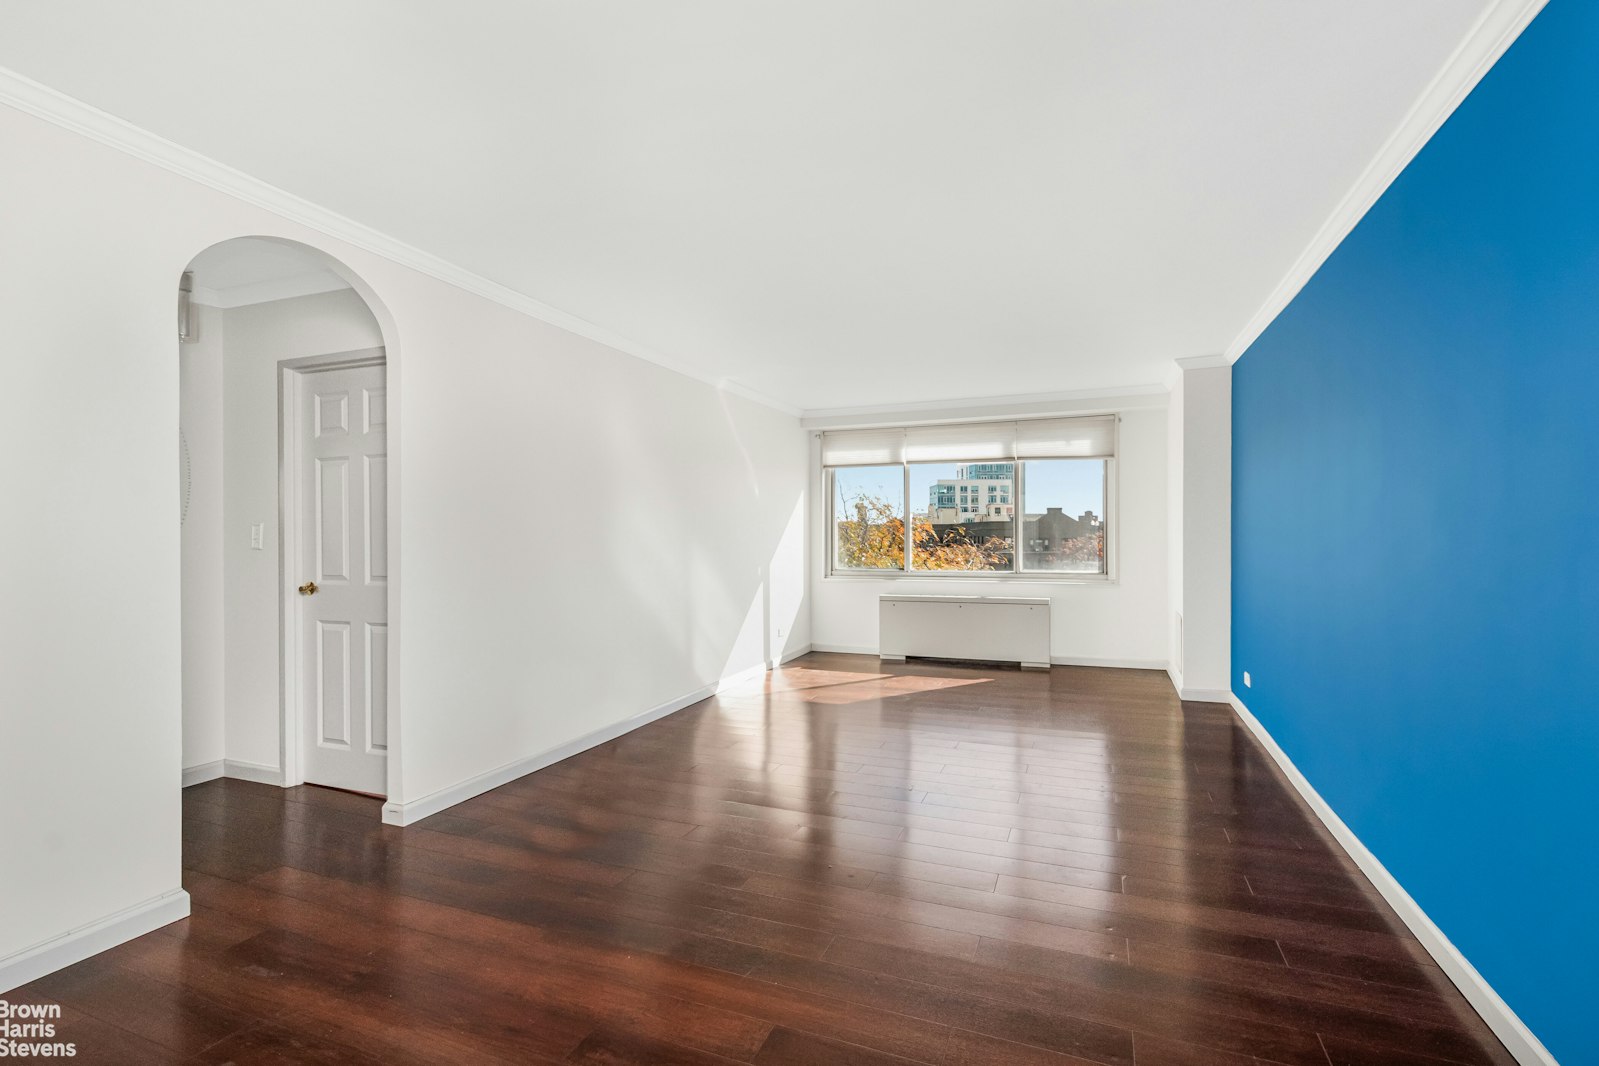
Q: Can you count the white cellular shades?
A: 3